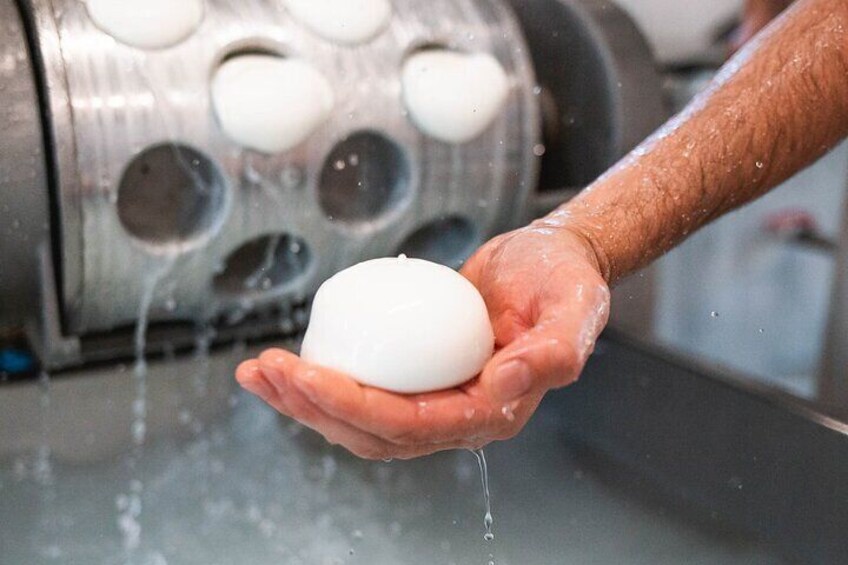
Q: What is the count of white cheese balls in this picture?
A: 5